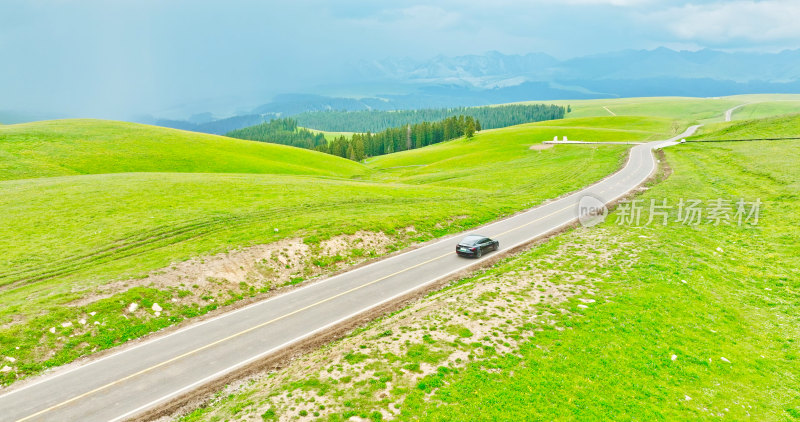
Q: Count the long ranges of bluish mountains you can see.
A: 1